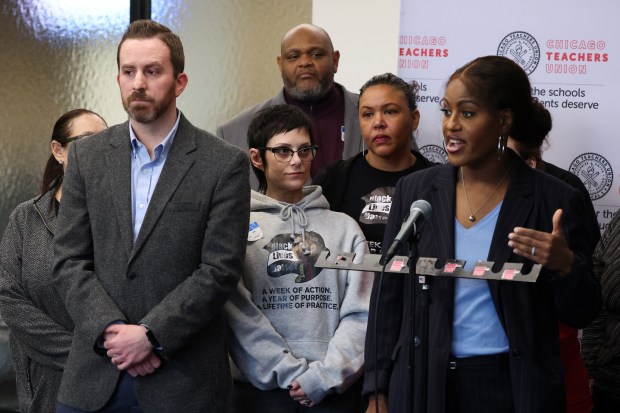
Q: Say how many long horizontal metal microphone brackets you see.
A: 1